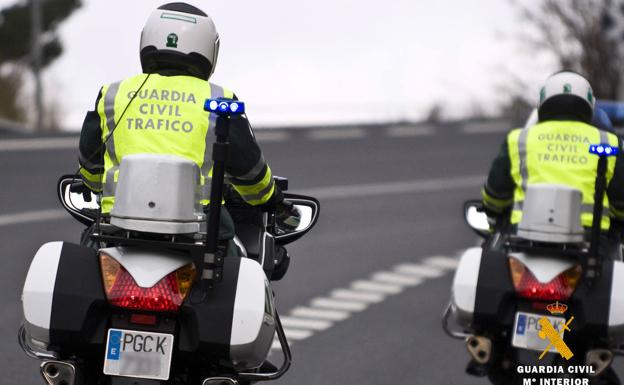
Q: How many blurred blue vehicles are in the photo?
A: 1